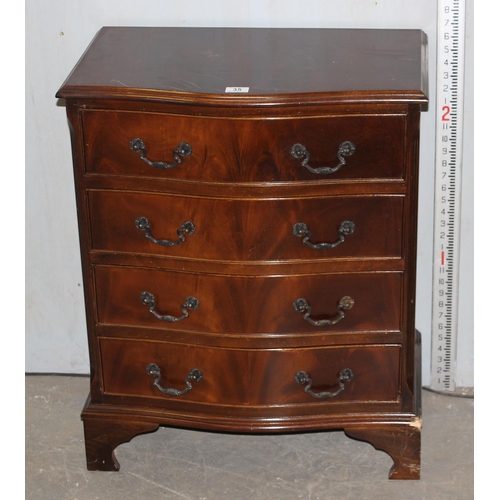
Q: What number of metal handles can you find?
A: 8